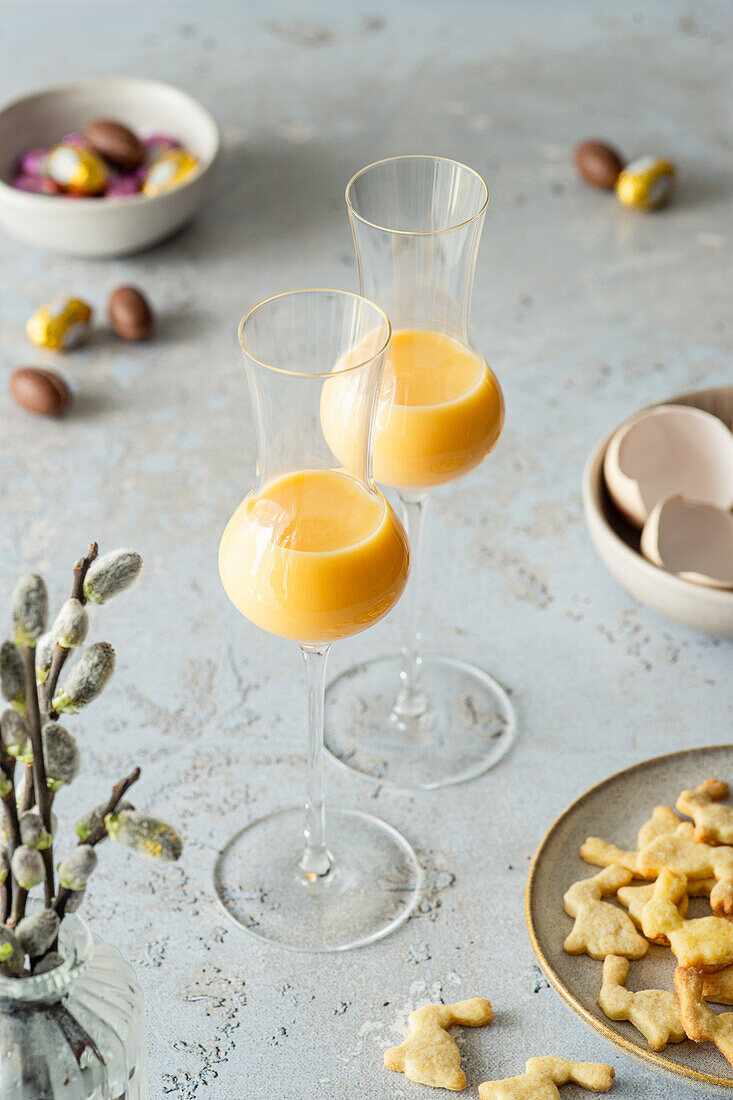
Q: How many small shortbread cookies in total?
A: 11